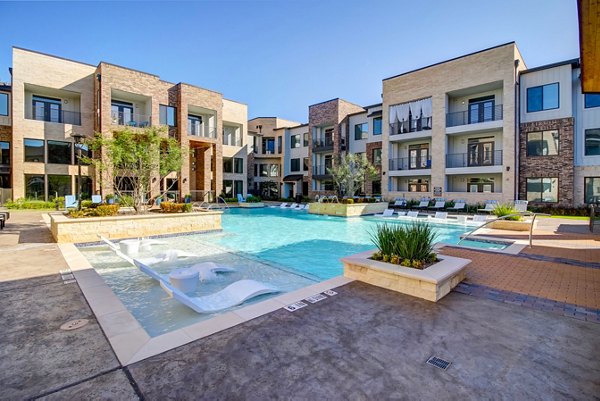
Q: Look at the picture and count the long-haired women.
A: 0